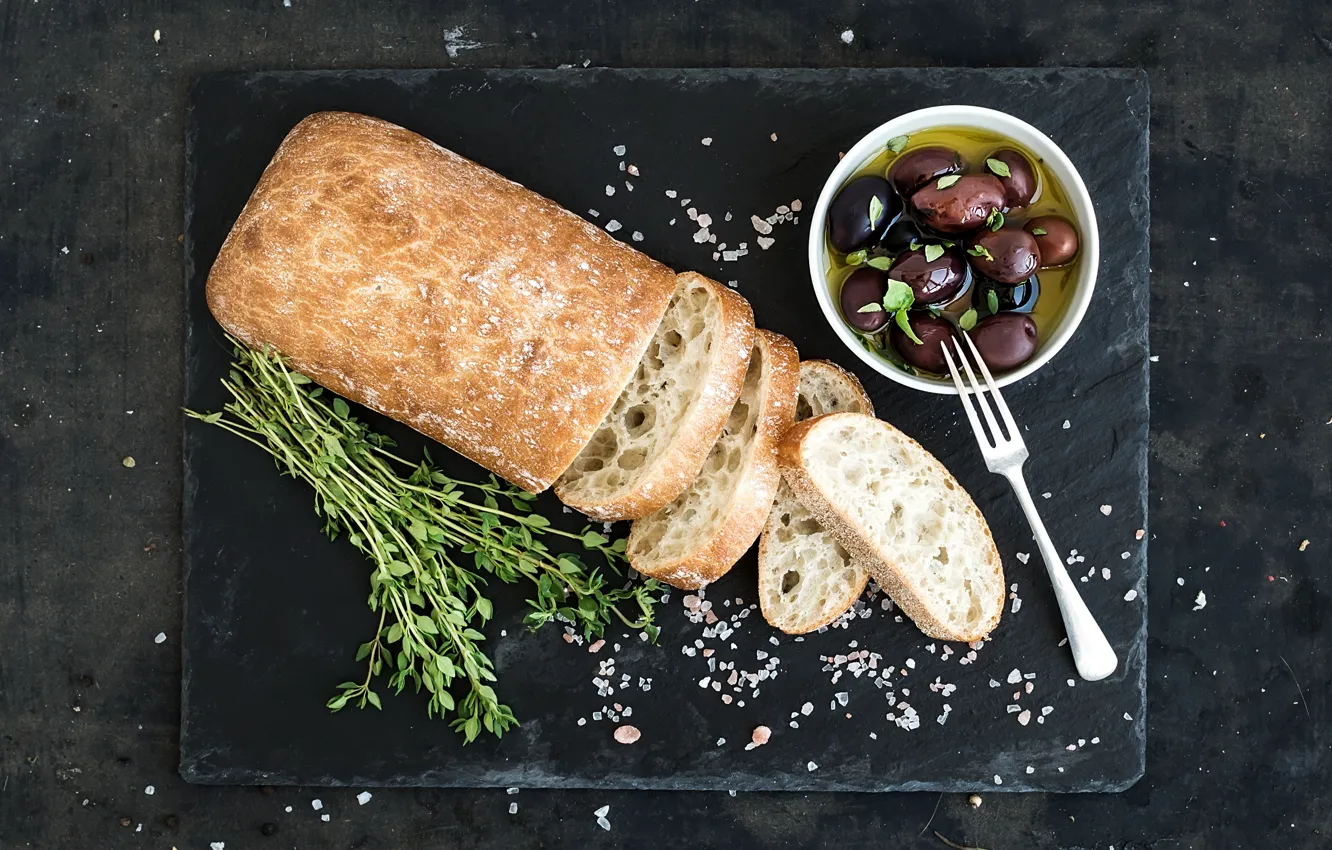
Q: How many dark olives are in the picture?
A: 12